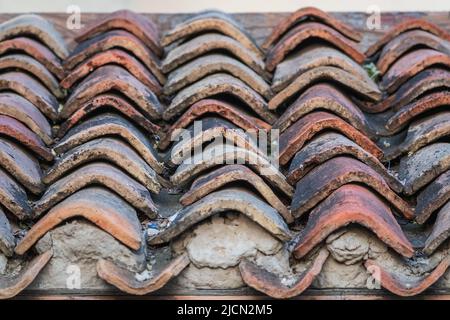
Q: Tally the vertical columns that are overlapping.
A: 5